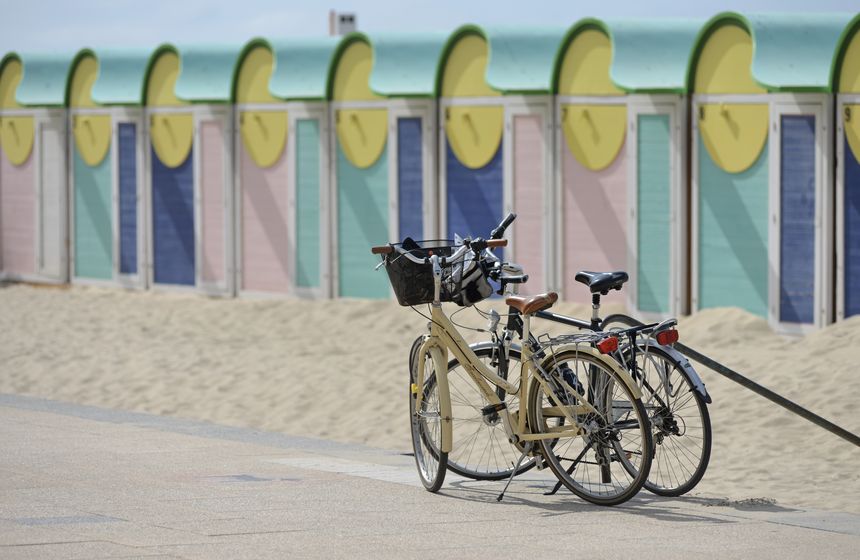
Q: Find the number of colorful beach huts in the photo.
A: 9